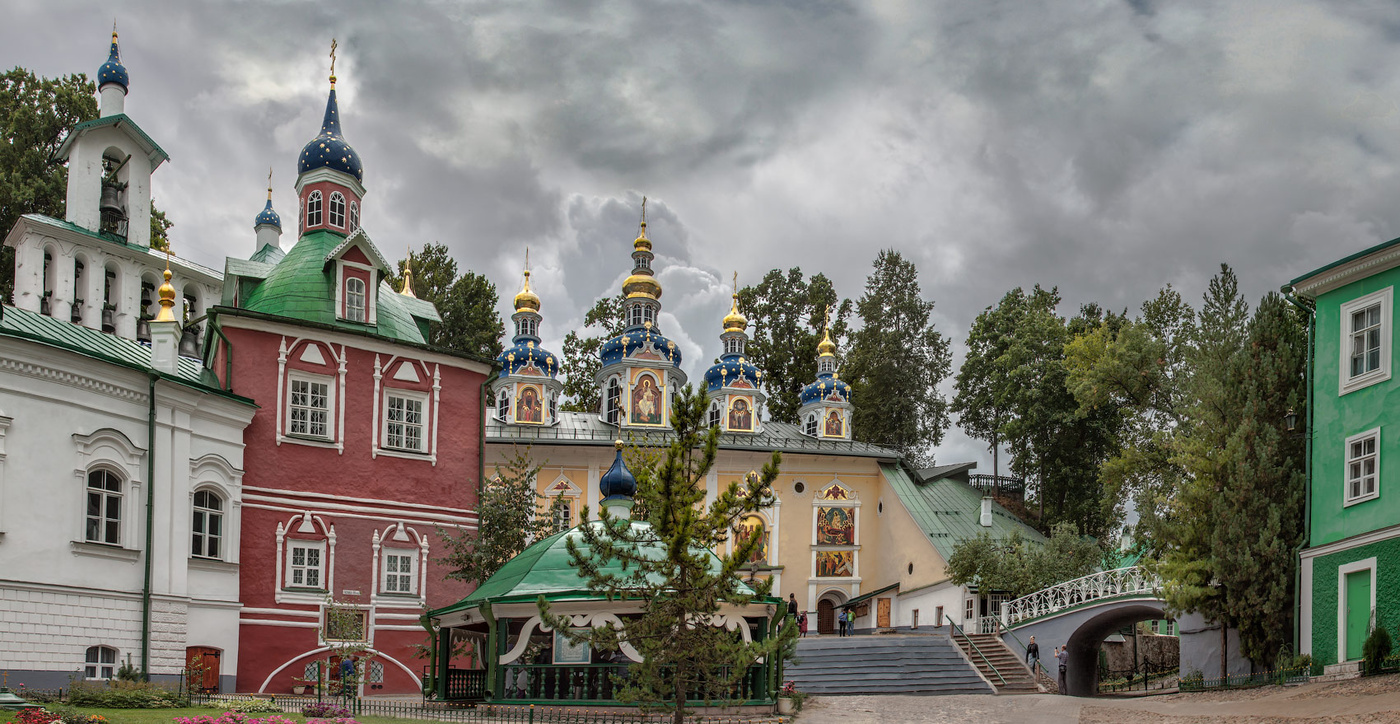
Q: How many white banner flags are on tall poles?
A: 0